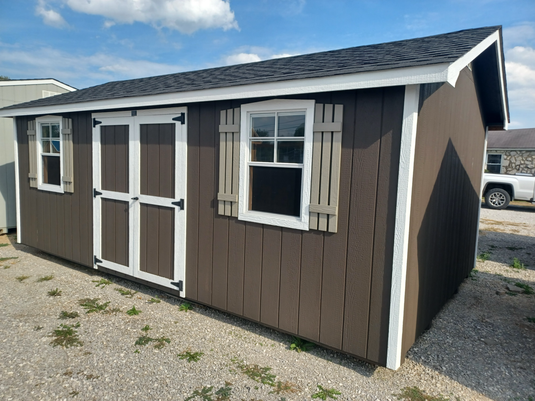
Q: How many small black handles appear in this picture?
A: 1